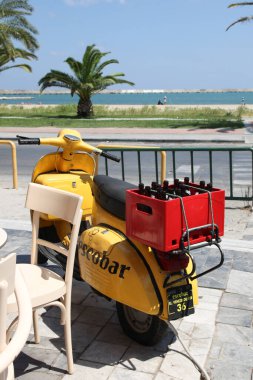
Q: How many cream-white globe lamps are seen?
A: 0